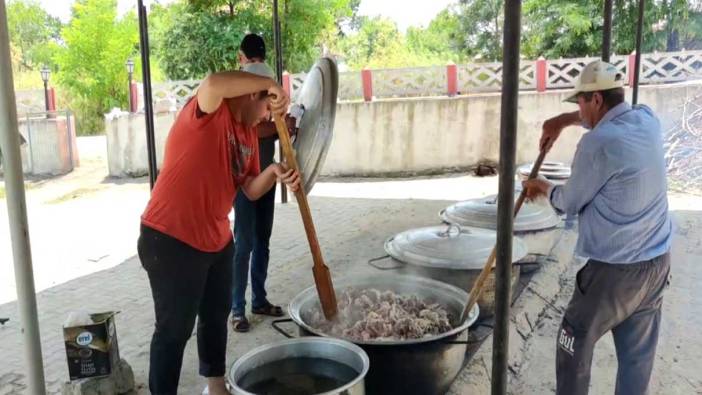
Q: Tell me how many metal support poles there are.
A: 6